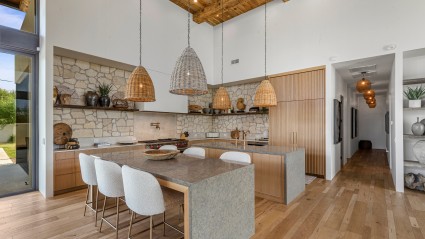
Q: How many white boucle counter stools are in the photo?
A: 6